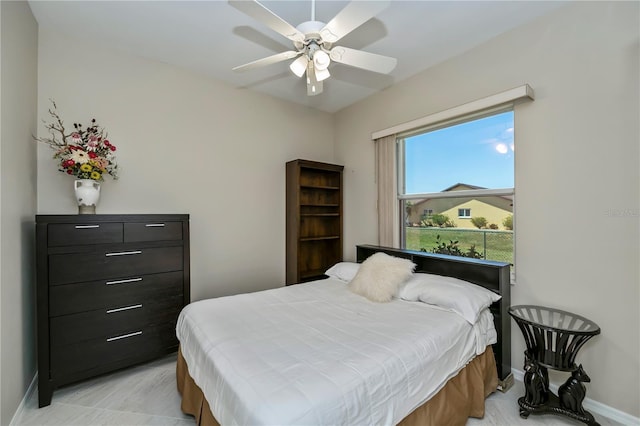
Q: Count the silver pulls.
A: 6